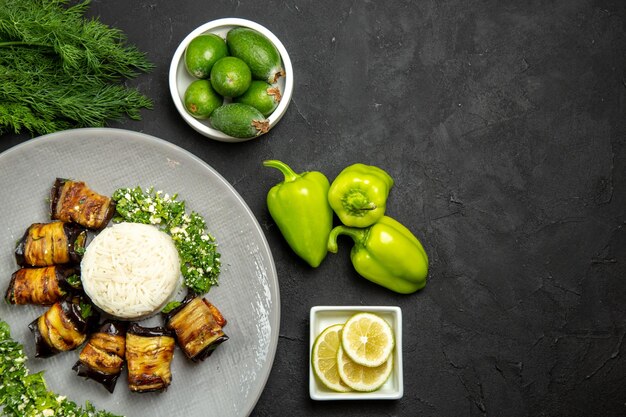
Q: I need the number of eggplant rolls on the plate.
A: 7